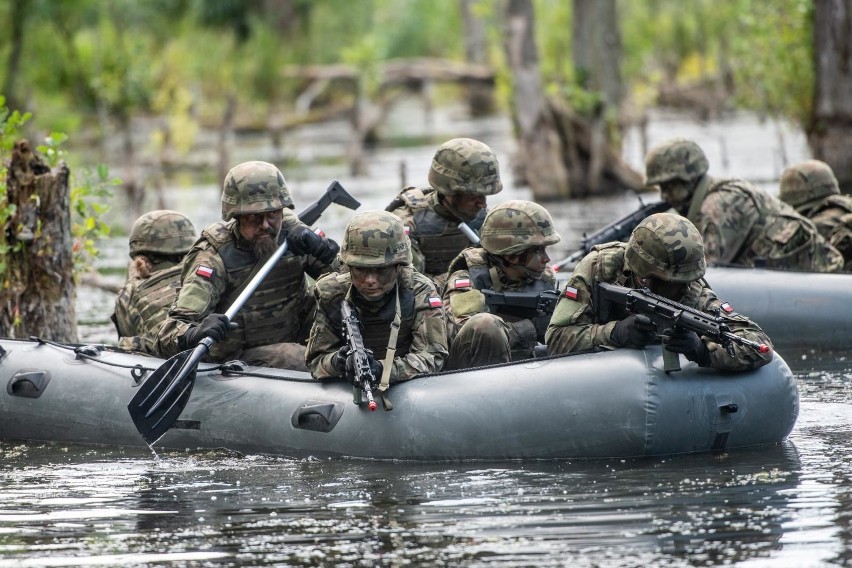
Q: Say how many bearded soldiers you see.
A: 1